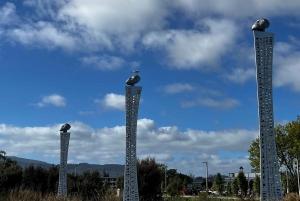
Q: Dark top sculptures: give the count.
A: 3